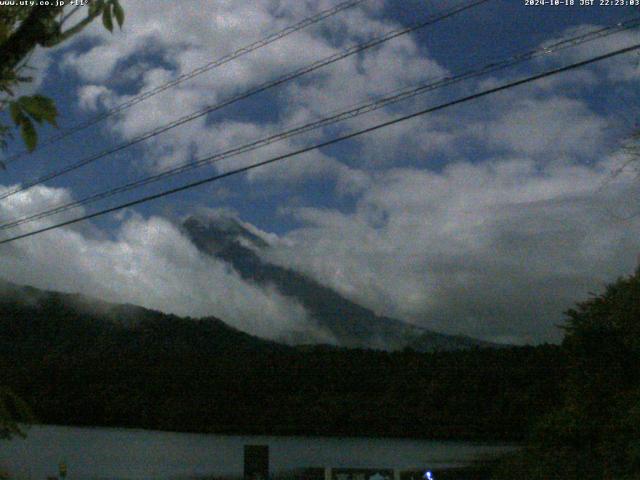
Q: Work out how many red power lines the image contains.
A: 0